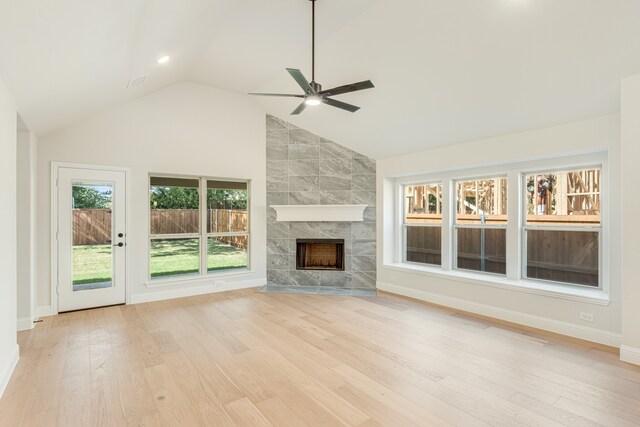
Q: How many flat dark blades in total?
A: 5